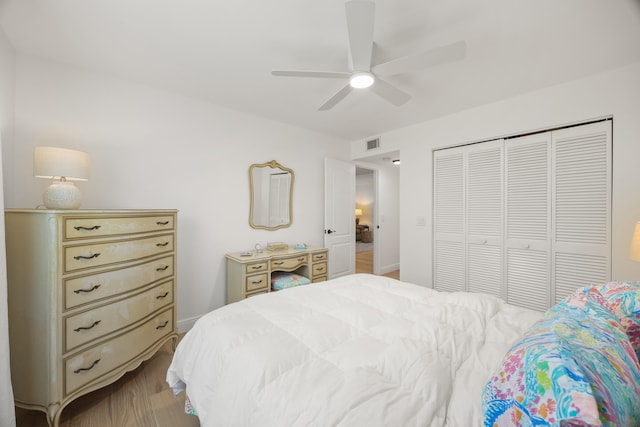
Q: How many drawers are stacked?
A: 5